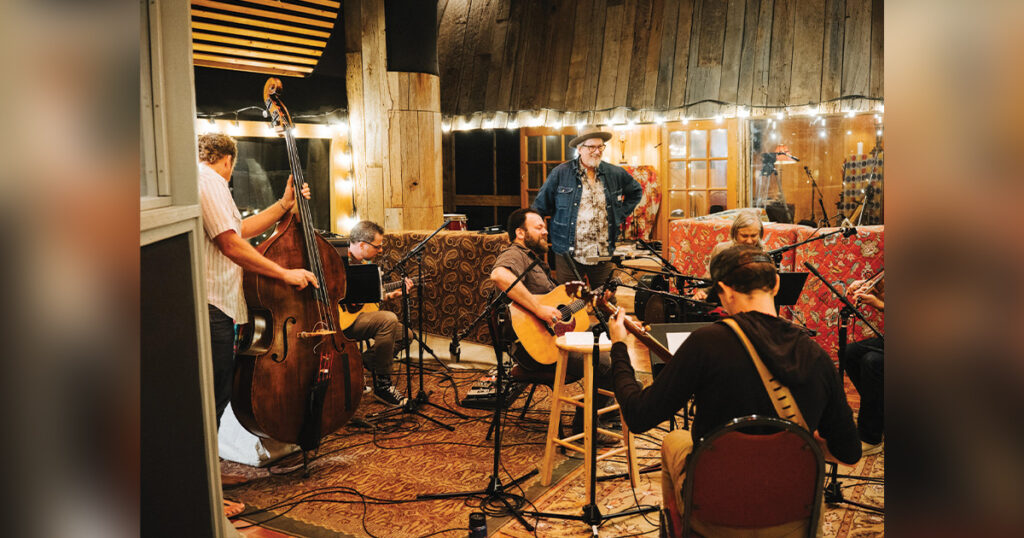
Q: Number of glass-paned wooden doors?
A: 2